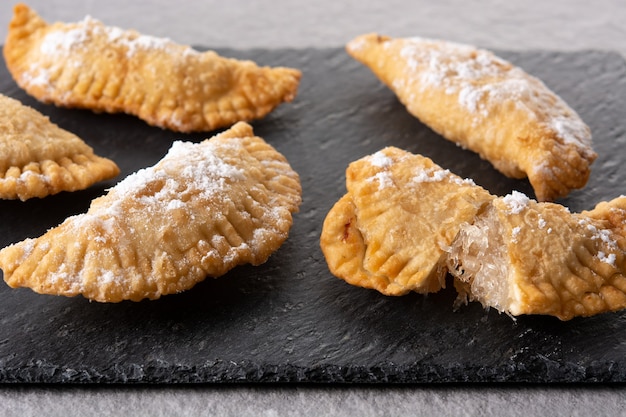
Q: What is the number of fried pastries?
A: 5